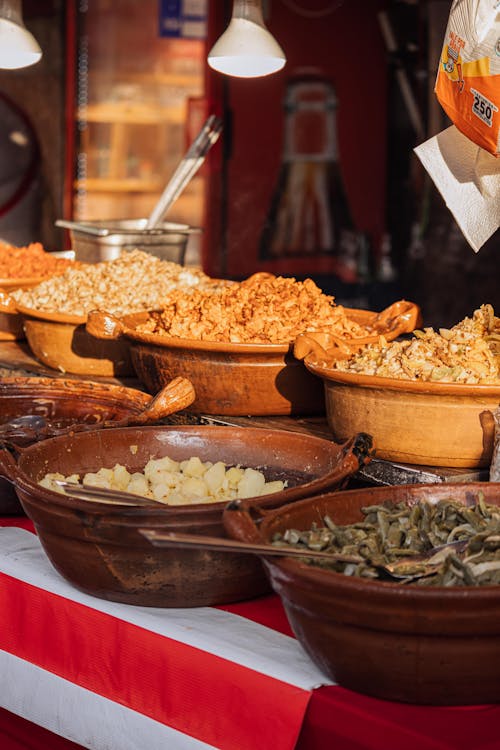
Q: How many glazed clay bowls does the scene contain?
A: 7